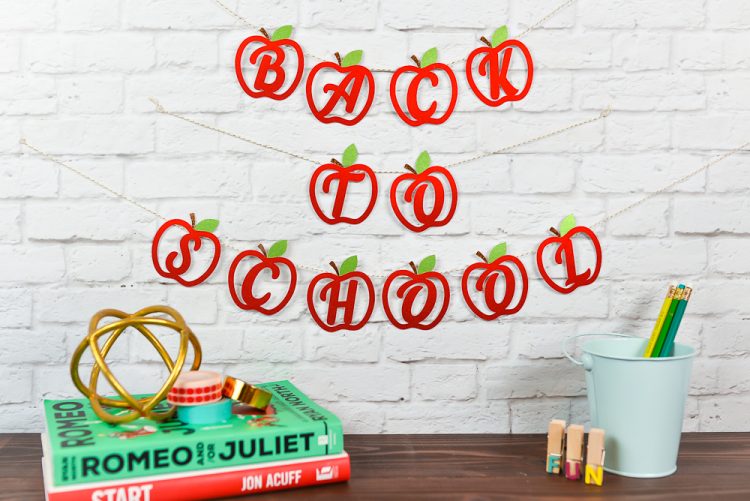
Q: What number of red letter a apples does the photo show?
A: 1